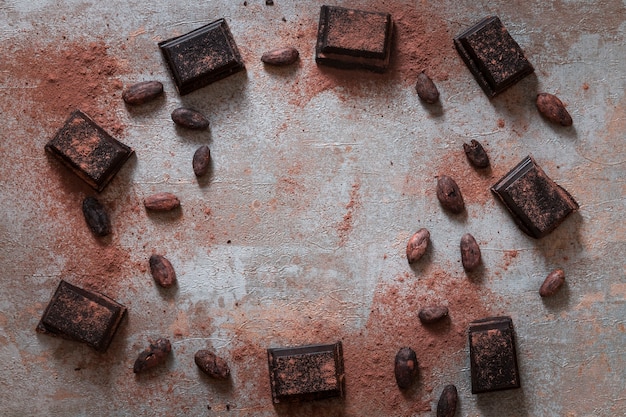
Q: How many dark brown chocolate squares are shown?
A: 8